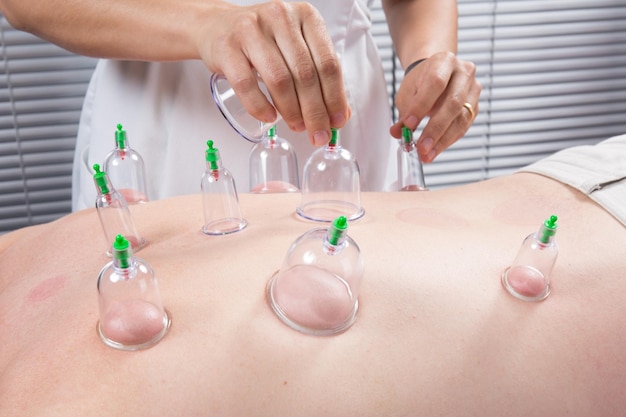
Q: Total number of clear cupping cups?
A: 10